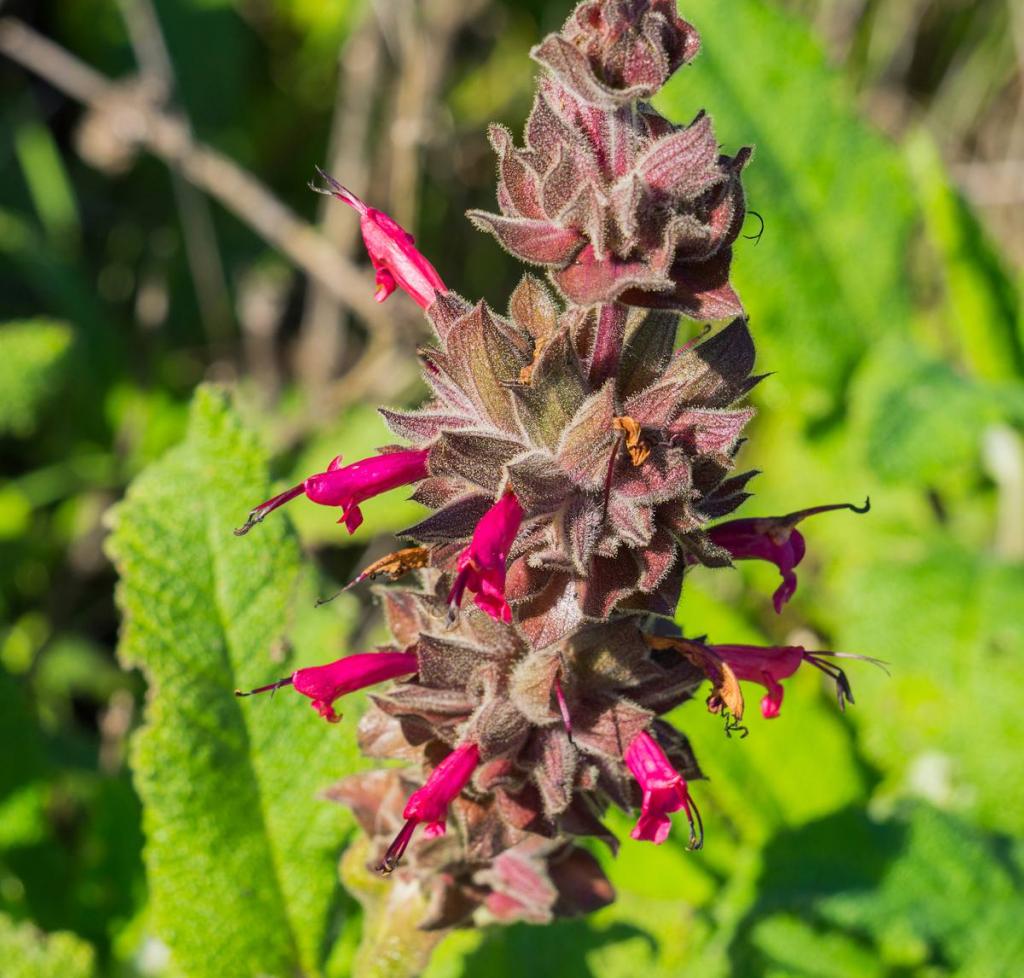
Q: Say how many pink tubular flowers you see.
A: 8